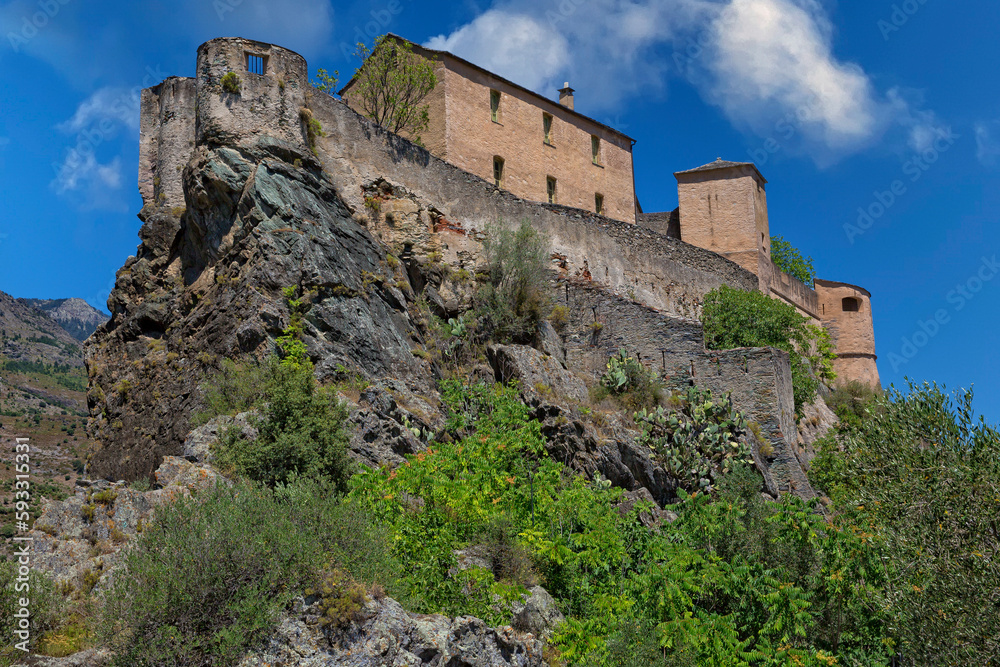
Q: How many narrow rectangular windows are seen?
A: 6